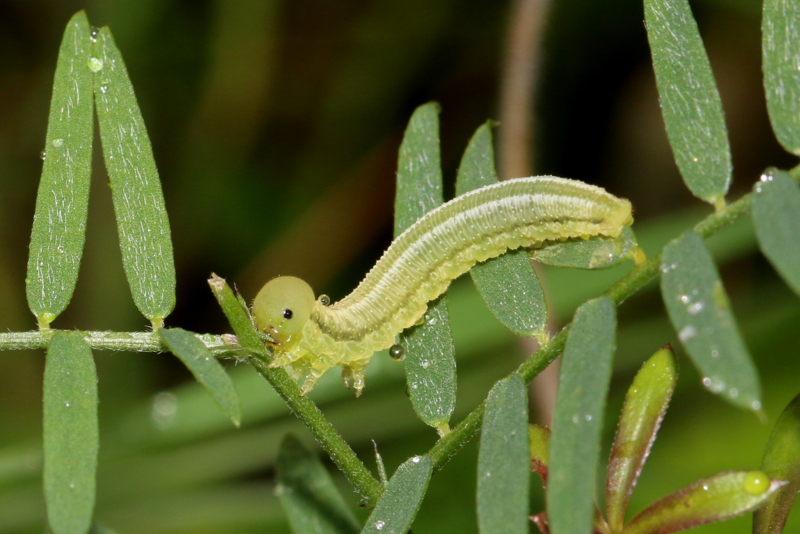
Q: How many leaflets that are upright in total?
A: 6